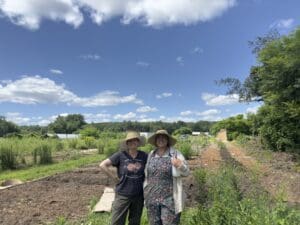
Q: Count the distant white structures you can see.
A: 3